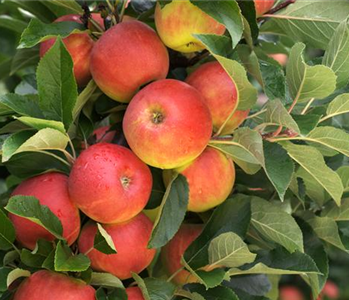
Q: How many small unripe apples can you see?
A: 0